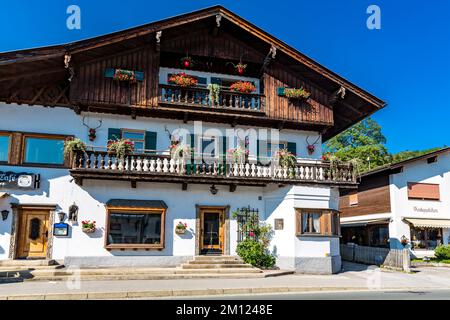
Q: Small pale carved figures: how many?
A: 5